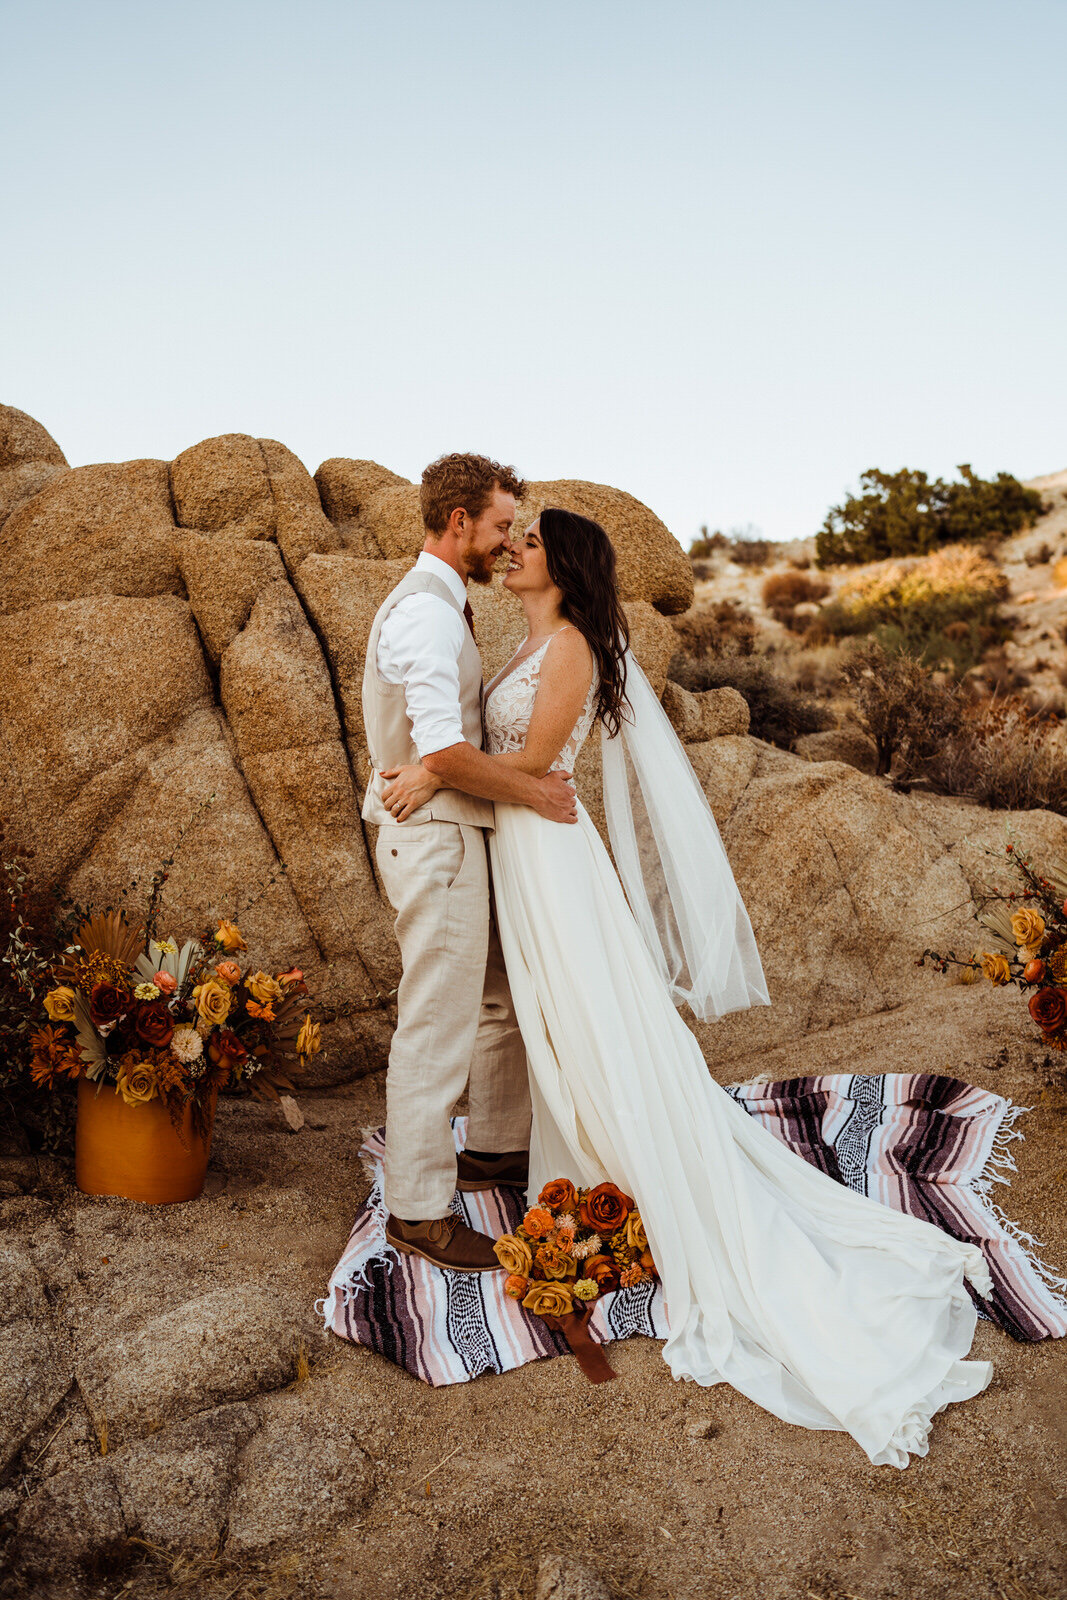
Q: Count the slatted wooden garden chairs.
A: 0